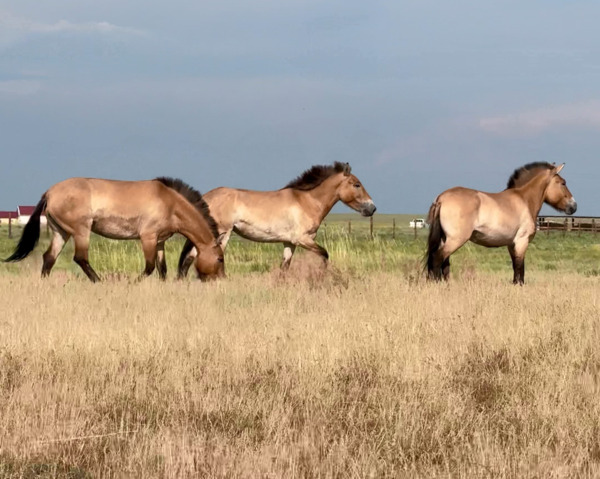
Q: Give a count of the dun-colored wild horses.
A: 3